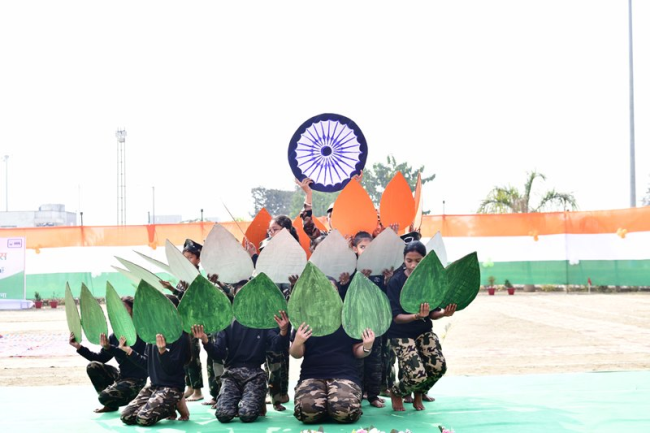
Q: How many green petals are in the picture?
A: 10